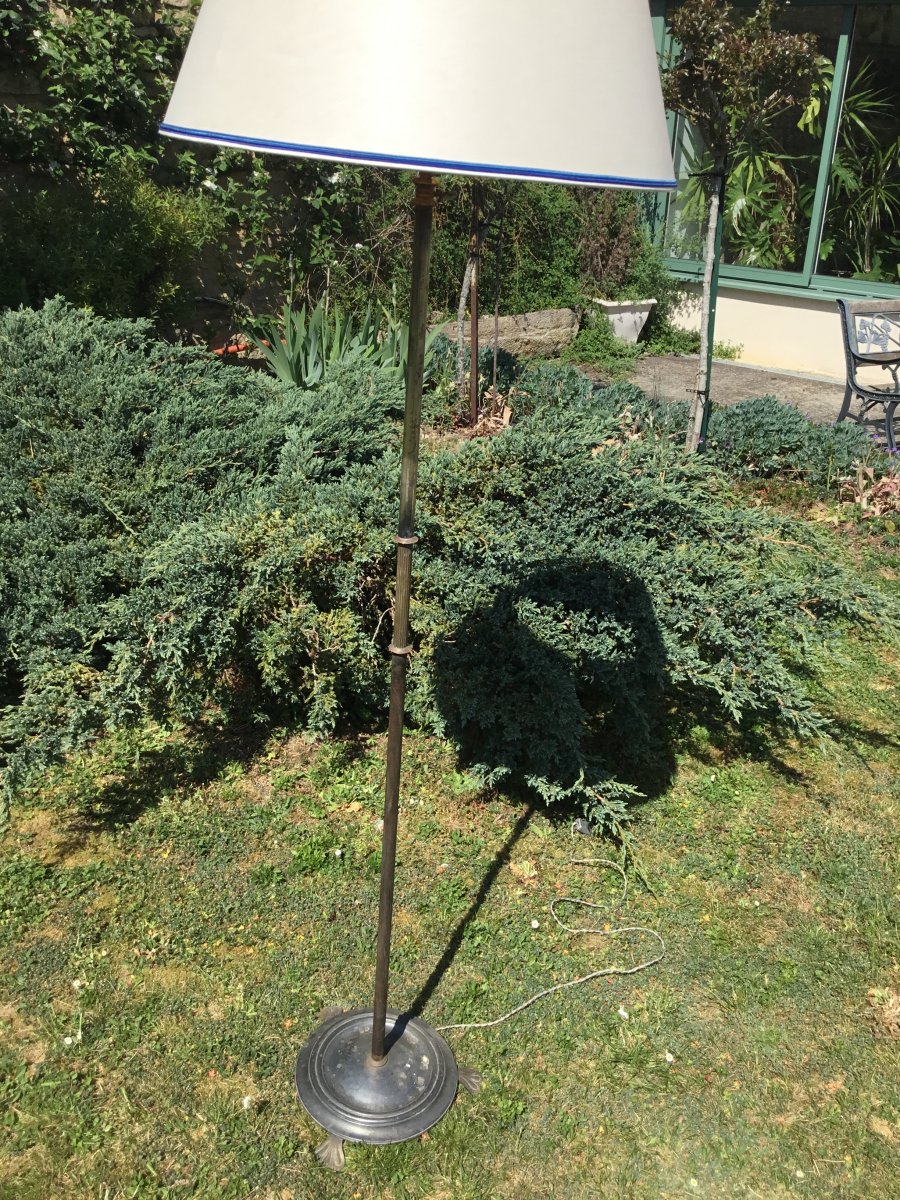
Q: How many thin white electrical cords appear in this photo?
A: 1